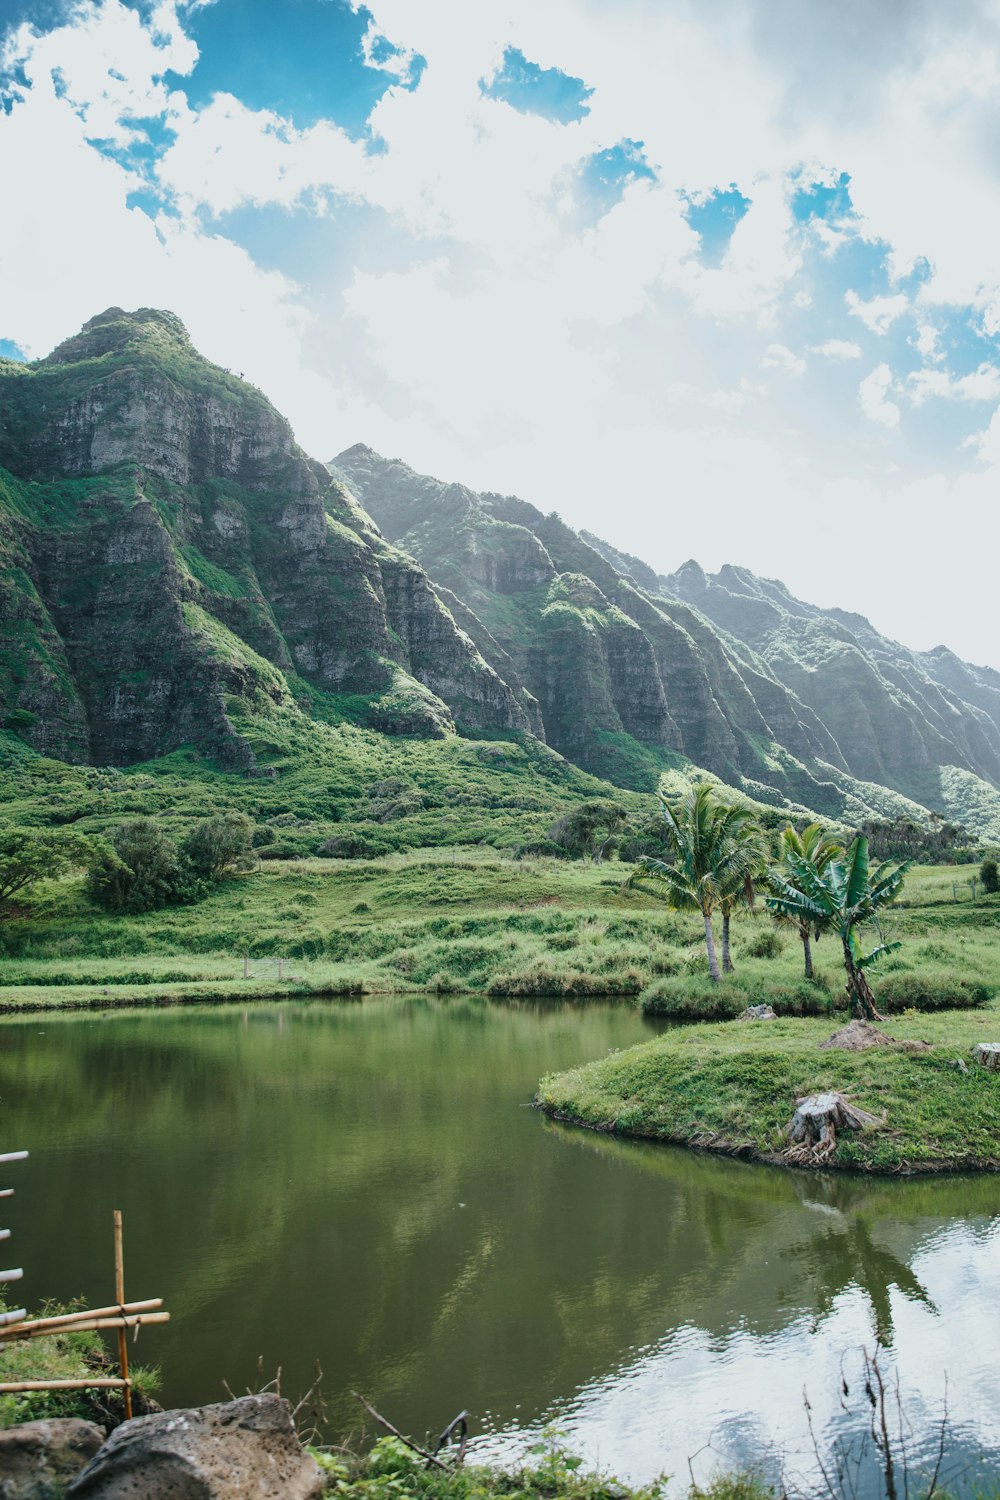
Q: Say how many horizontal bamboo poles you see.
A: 8